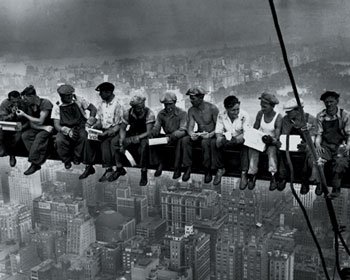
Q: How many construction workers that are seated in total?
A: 11